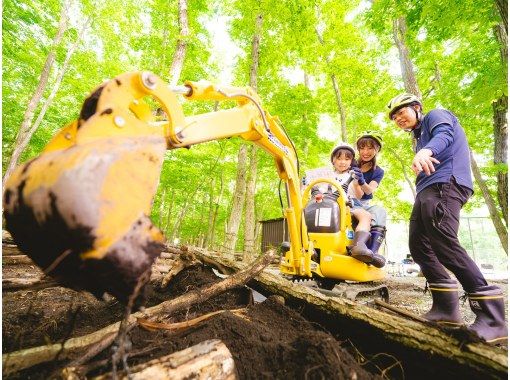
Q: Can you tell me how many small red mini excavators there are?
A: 0